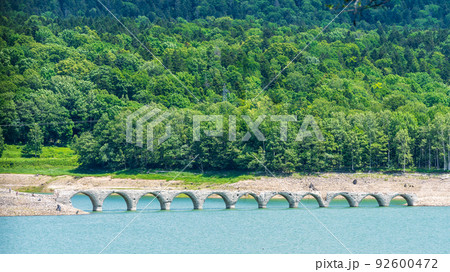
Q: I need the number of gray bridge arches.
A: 11